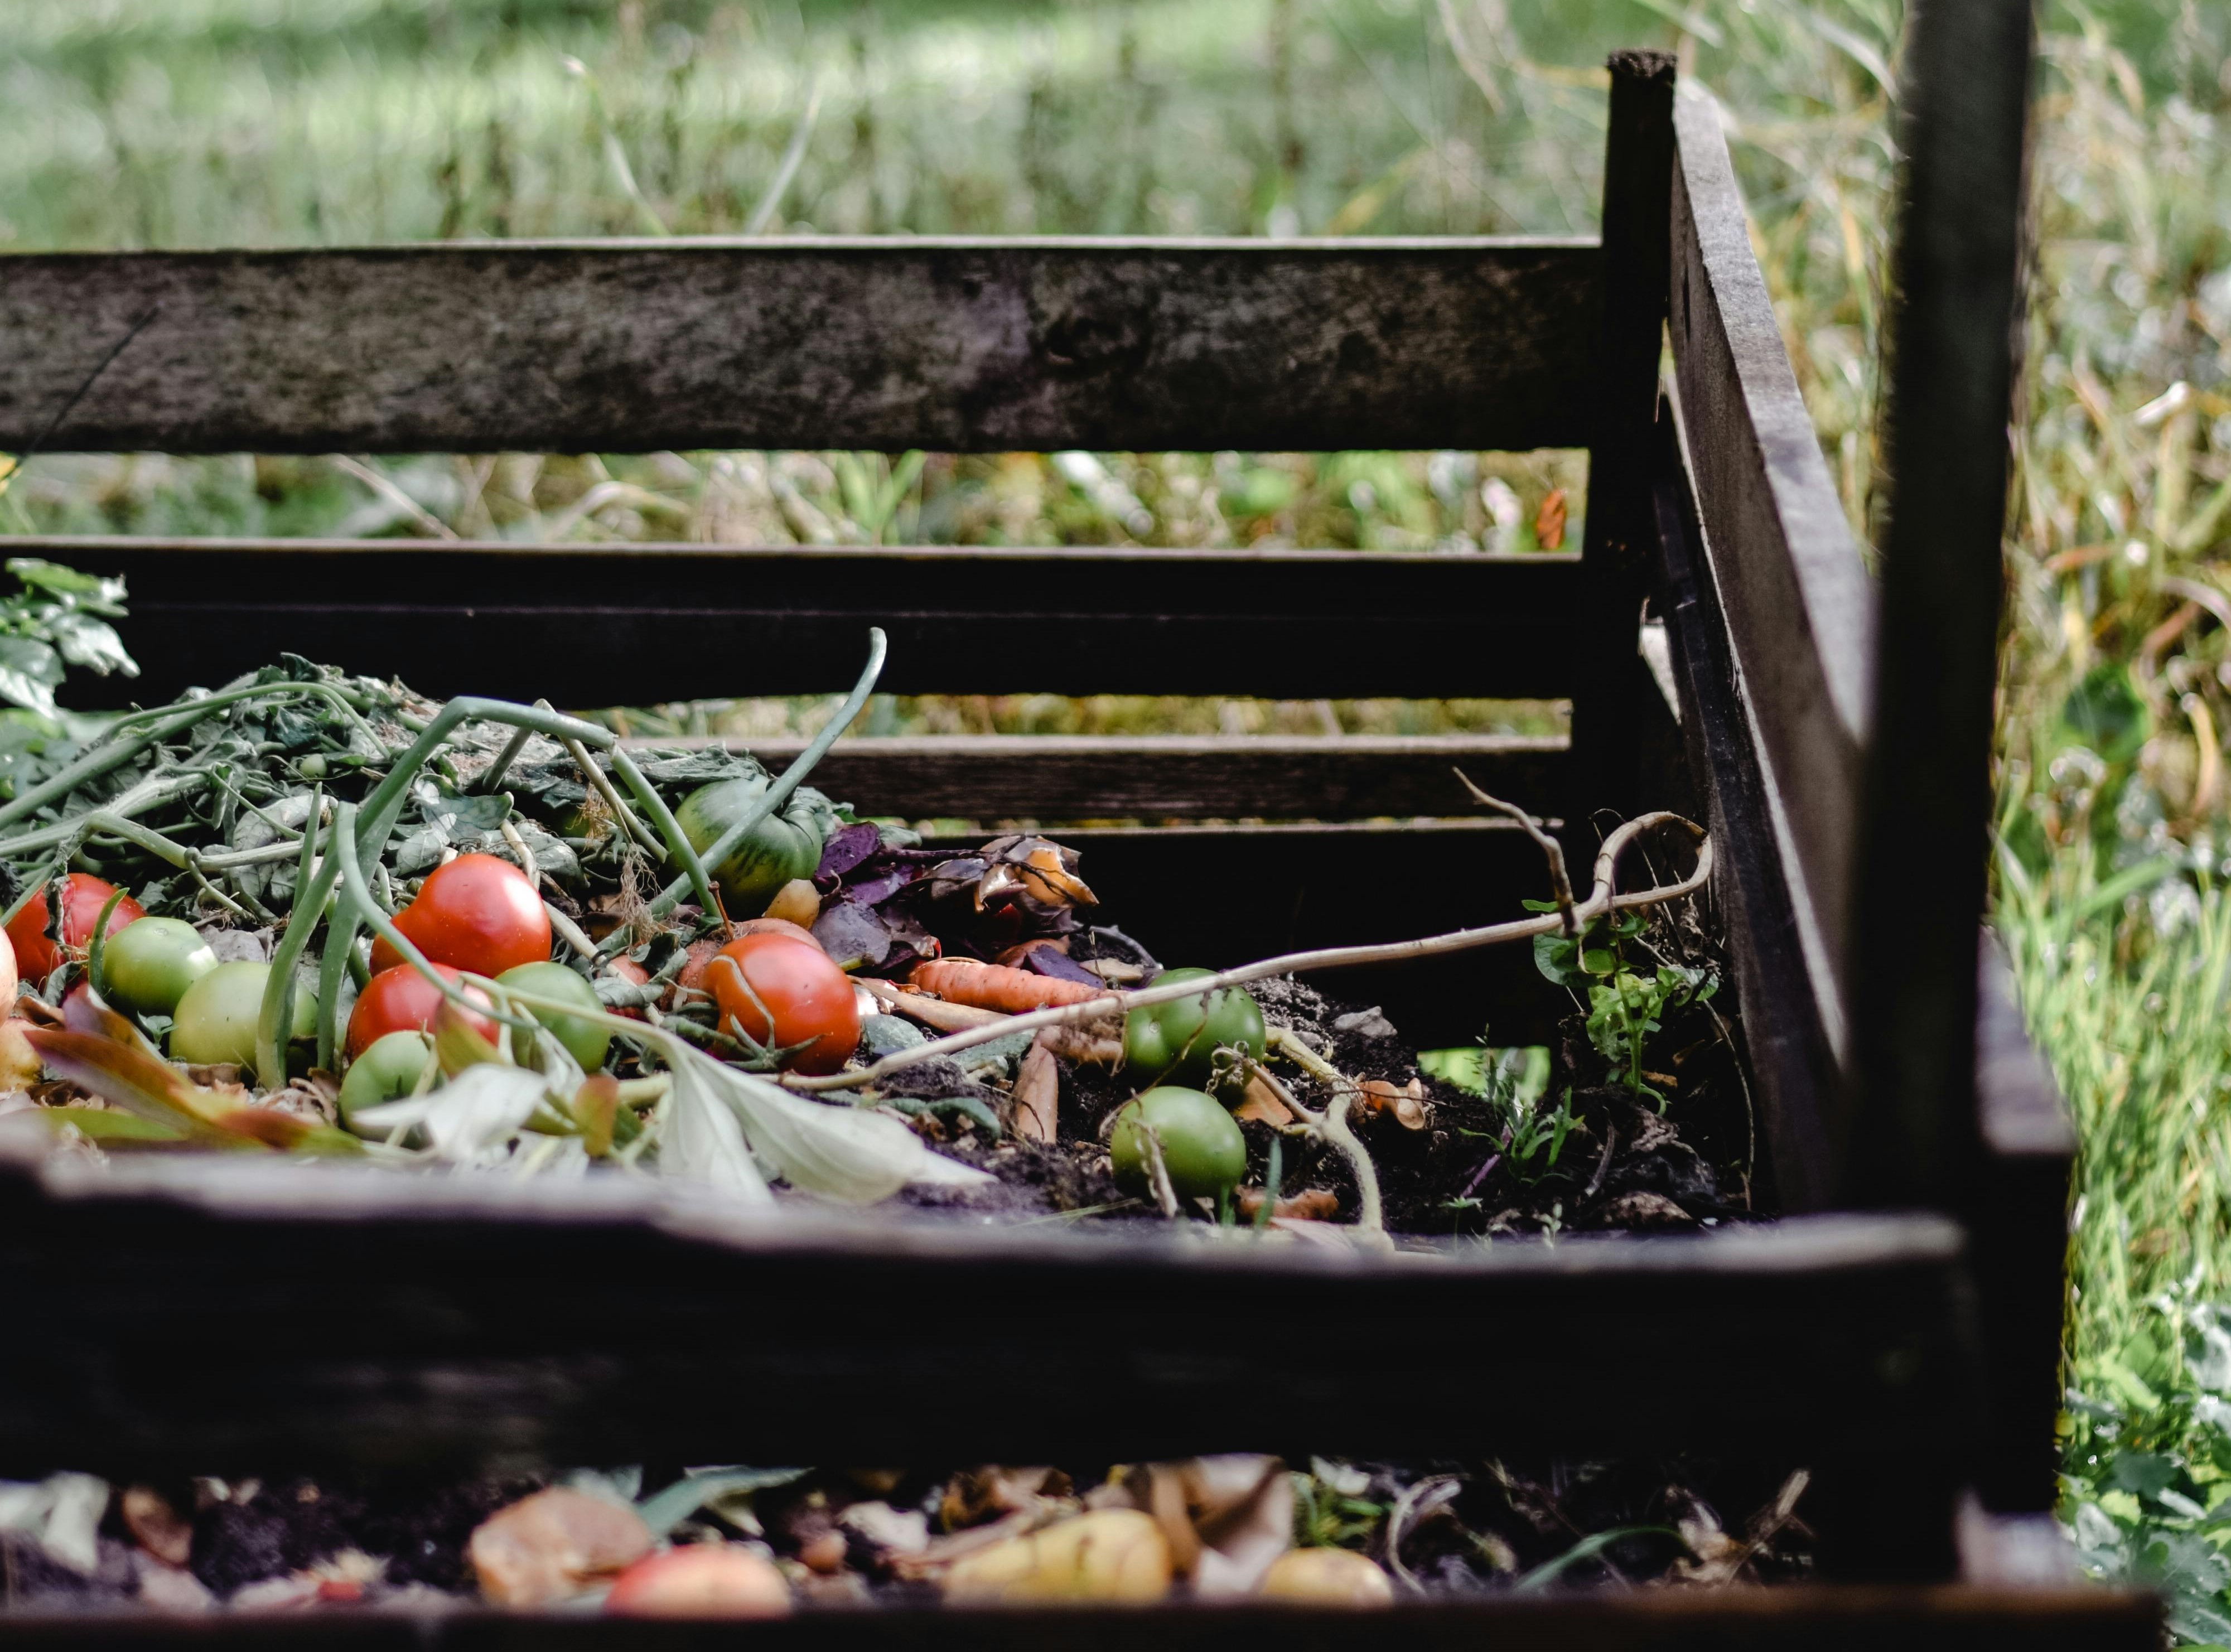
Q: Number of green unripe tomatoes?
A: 7